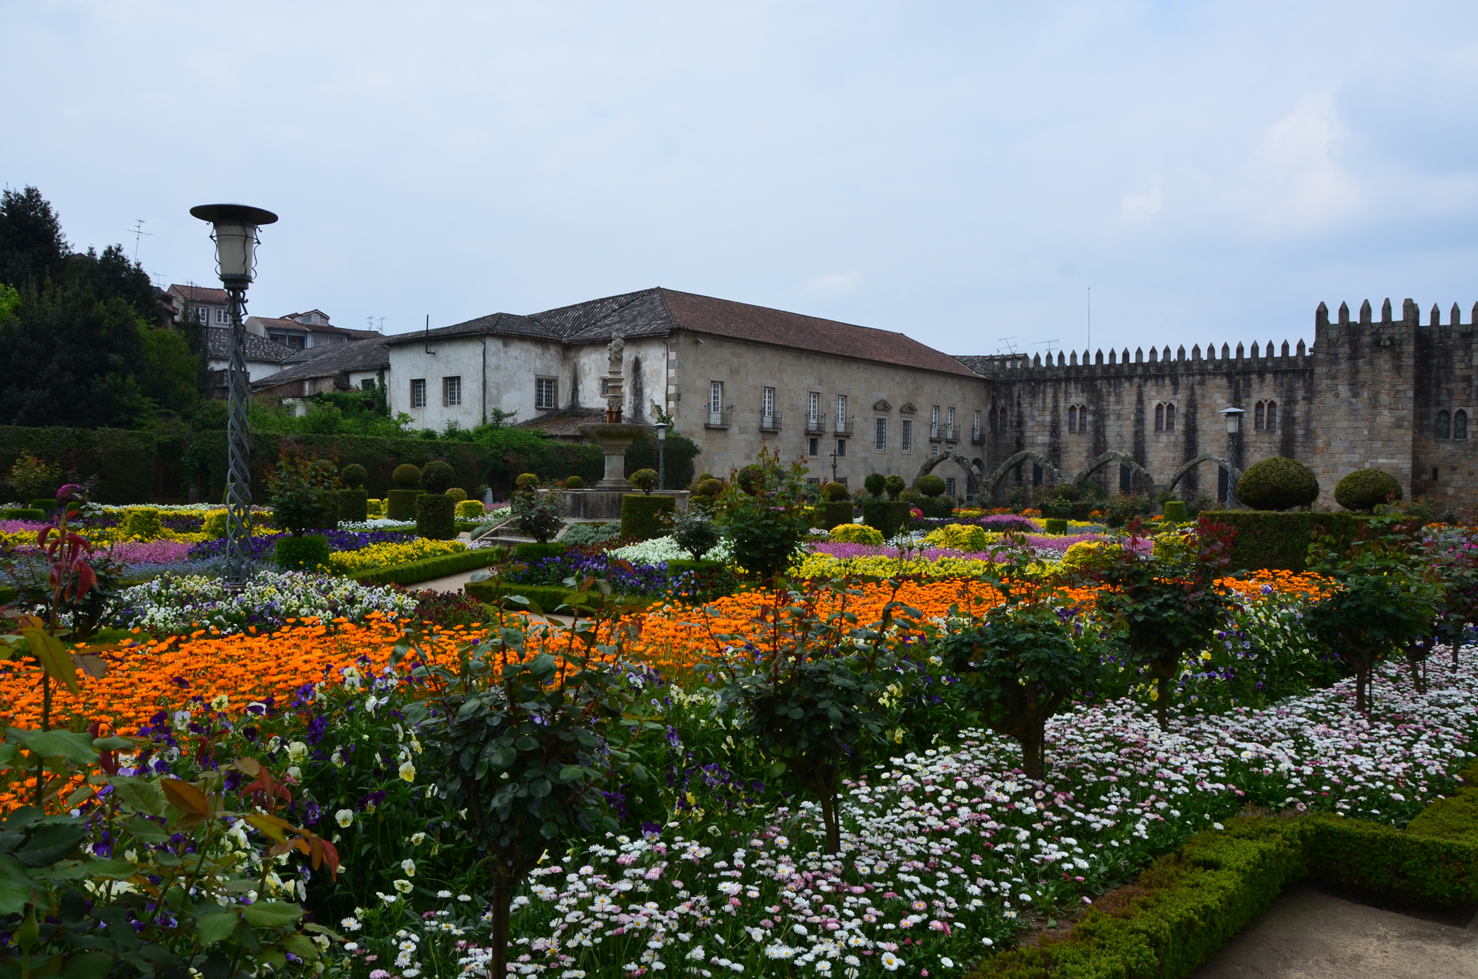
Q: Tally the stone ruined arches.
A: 4